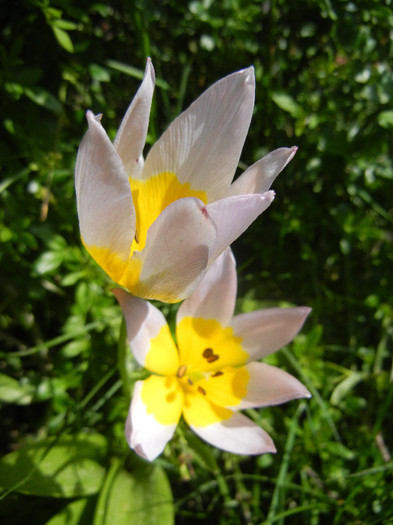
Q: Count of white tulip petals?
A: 12